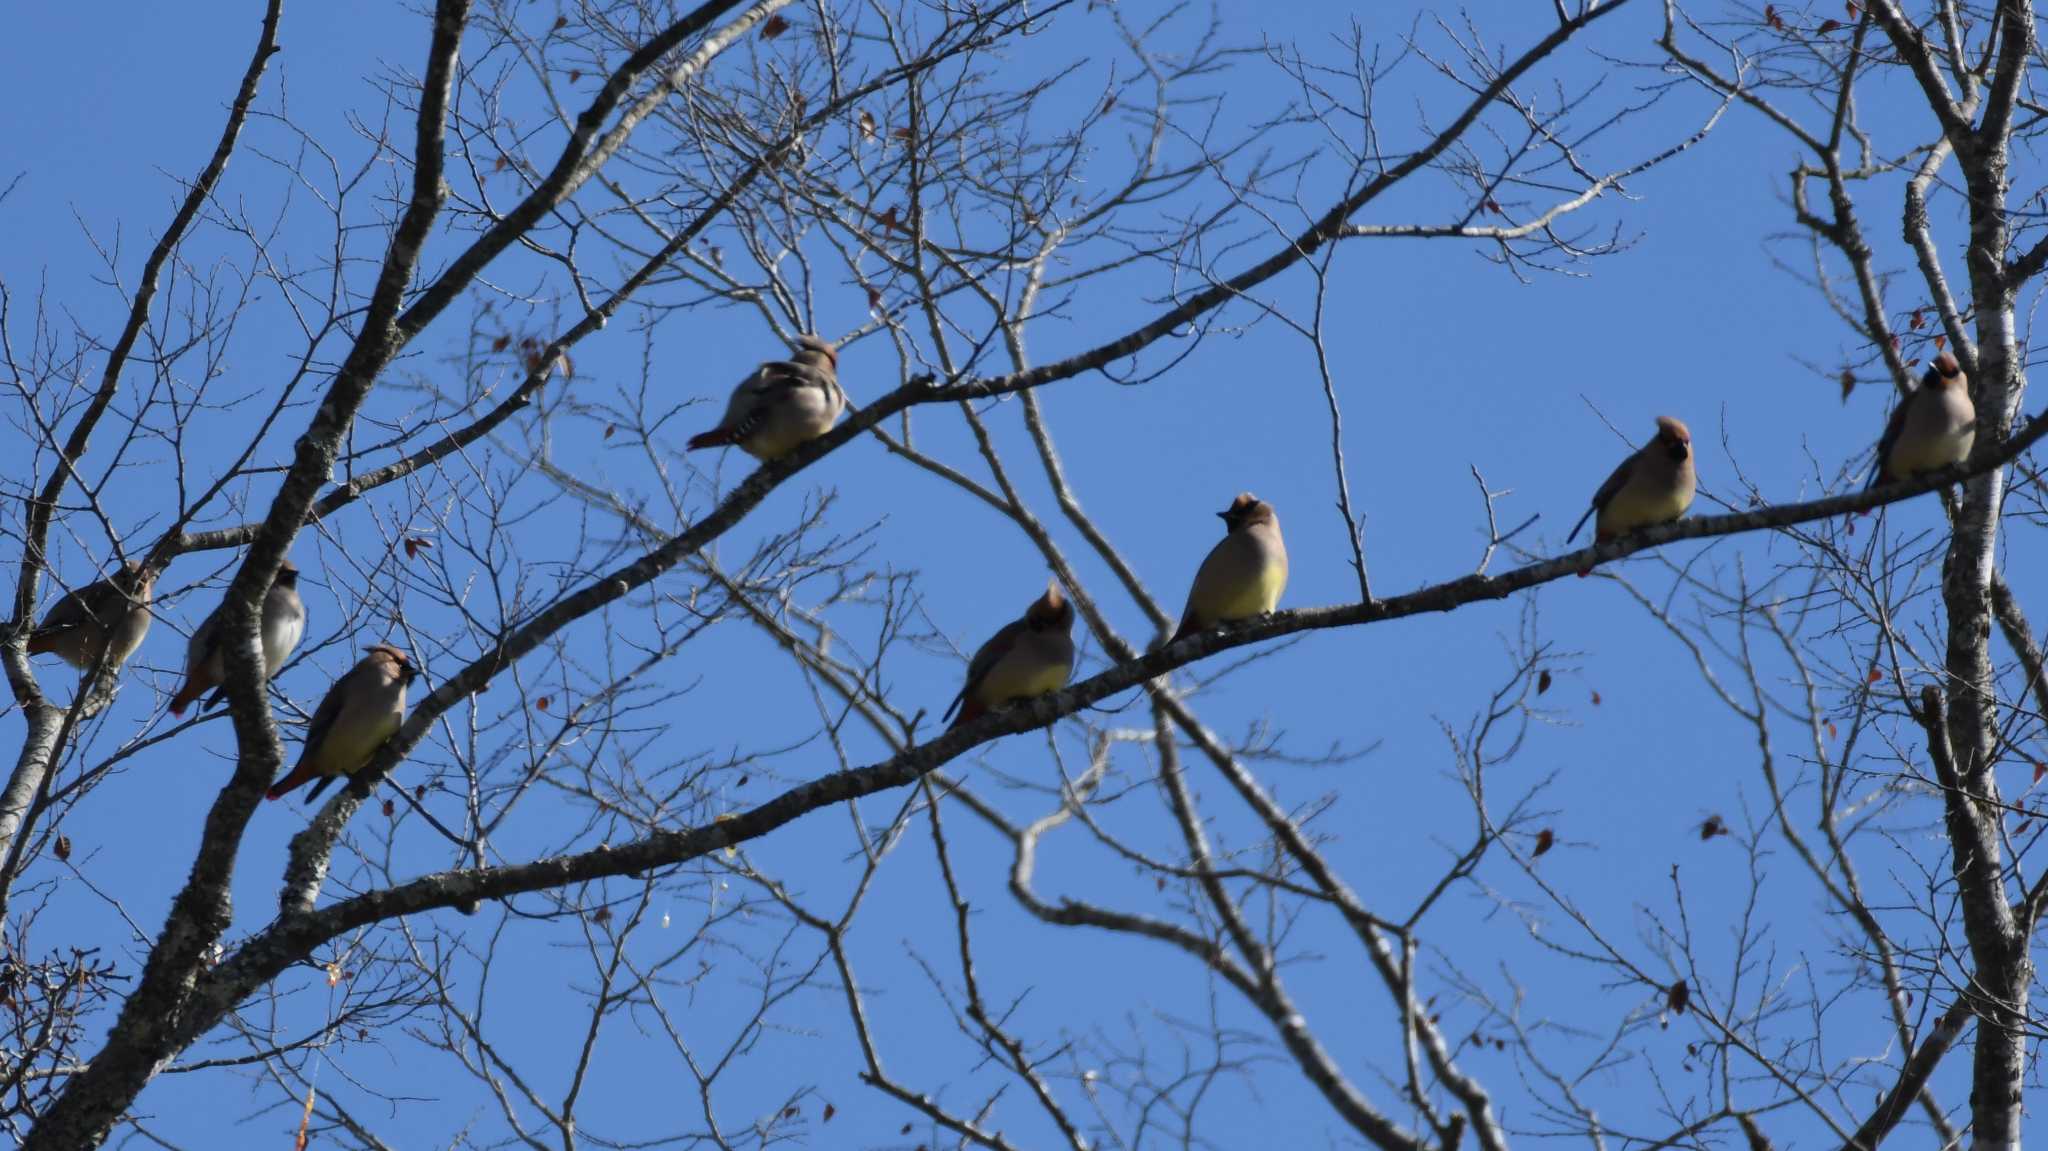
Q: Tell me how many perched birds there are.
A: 8